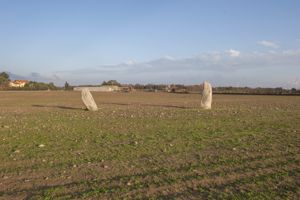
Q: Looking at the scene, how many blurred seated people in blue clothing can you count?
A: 0